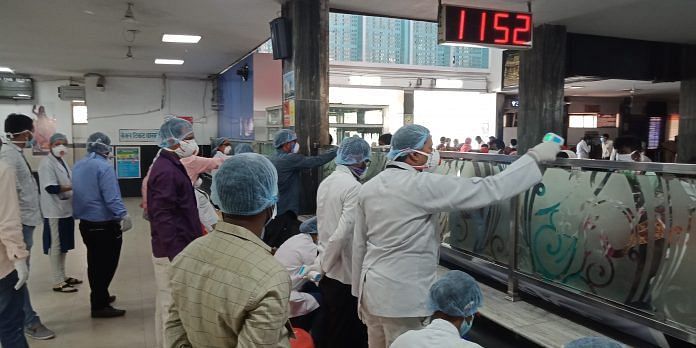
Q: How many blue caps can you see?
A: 12